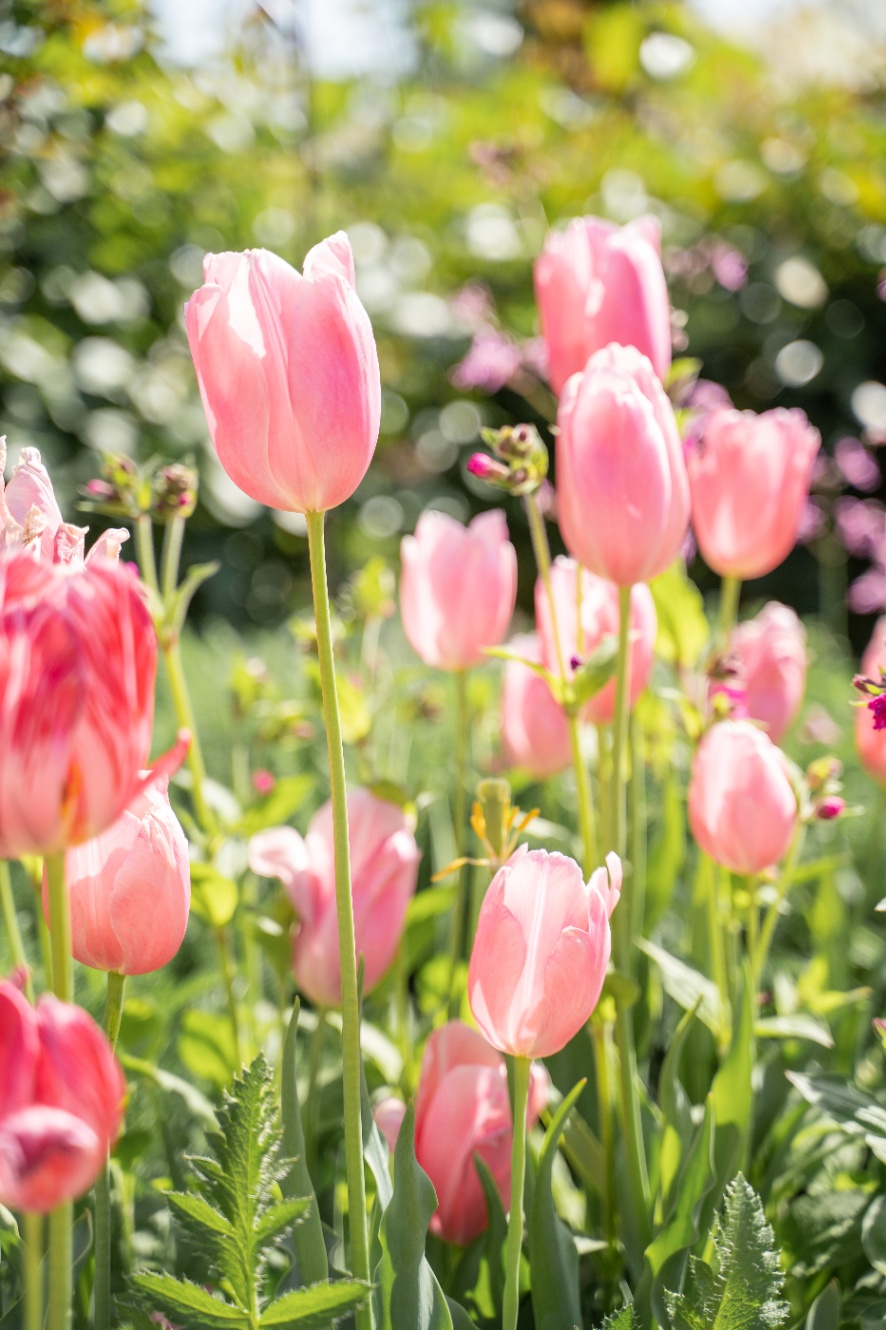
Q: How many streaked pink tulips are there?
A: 1